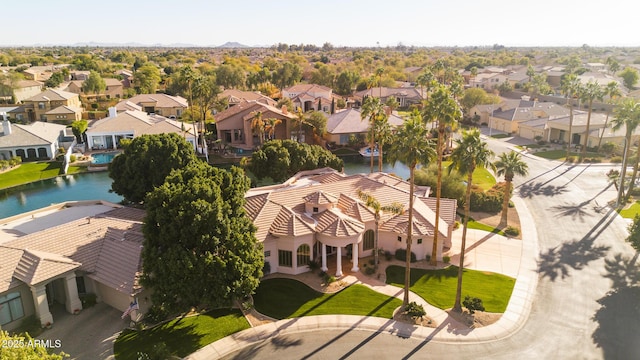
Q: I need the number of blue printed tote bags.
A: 0